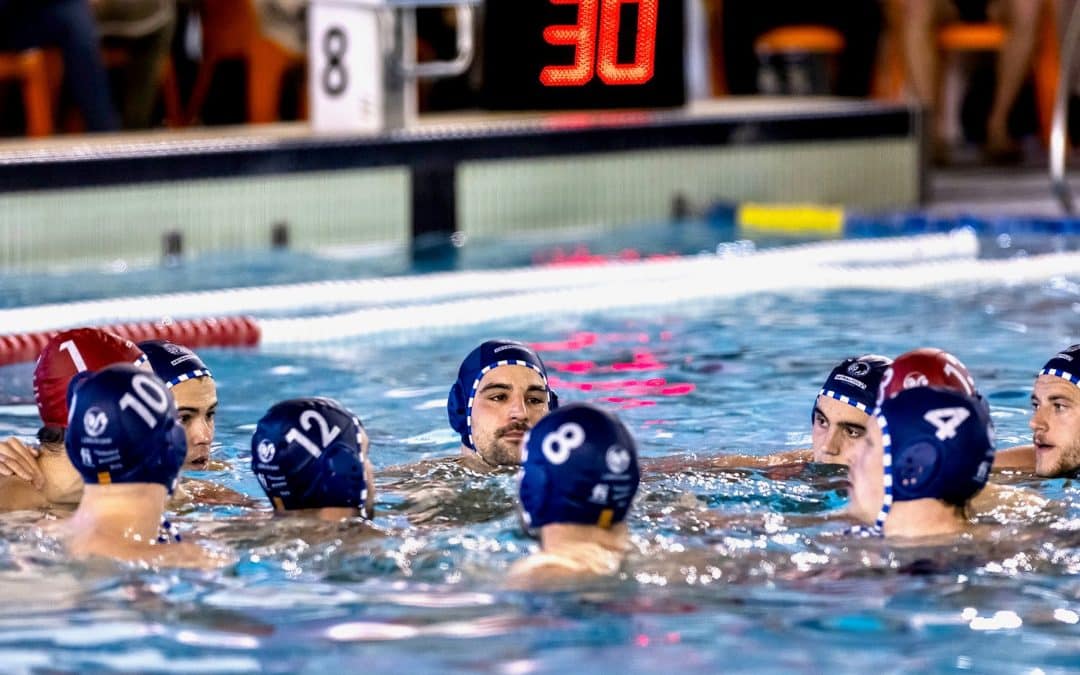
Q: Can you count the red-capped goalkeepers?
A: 2